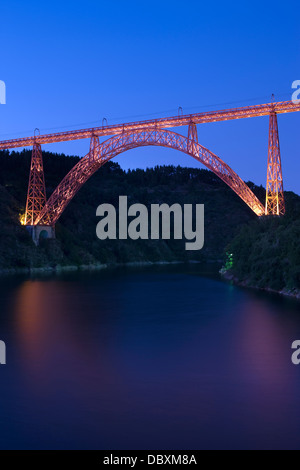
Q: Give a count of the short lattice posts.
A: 2